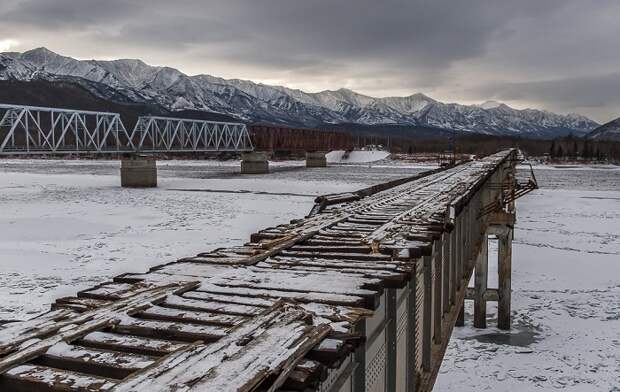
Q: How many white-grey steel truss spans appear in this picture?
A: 2